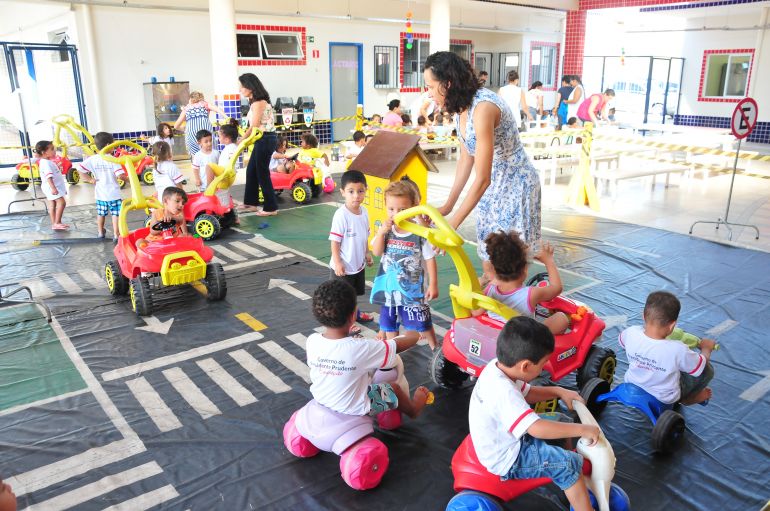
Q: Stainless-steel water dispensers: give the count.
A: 1